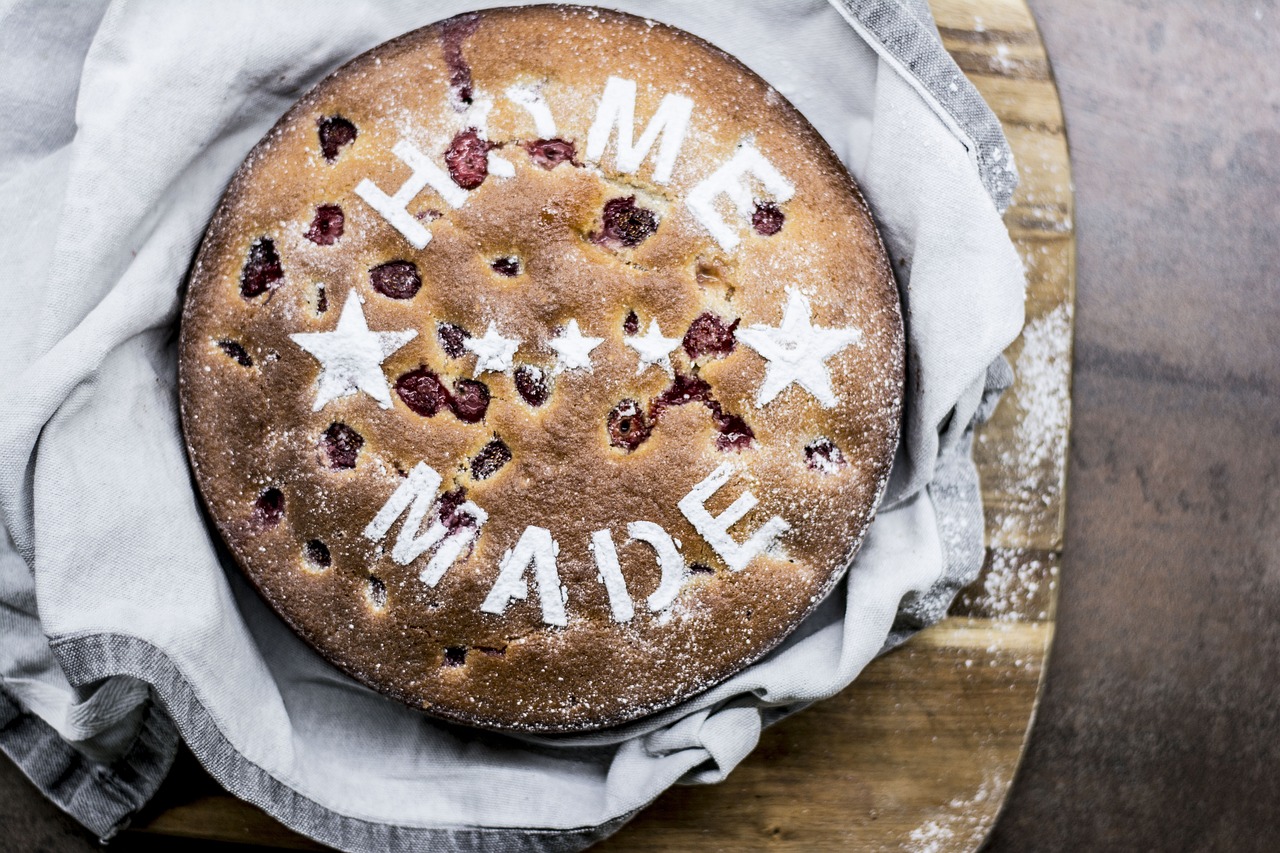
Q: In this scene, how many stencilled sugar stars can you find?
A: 5